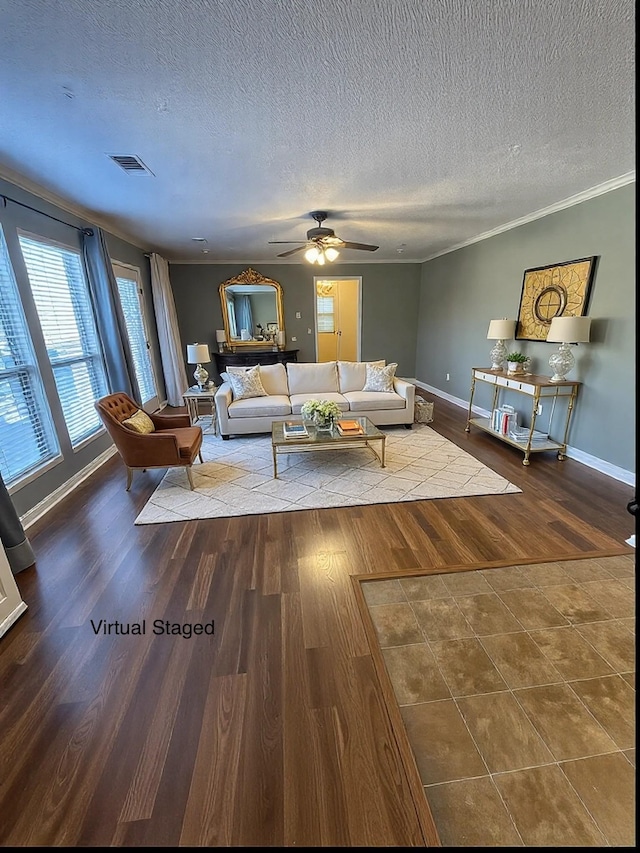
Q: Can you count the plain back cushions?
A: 3